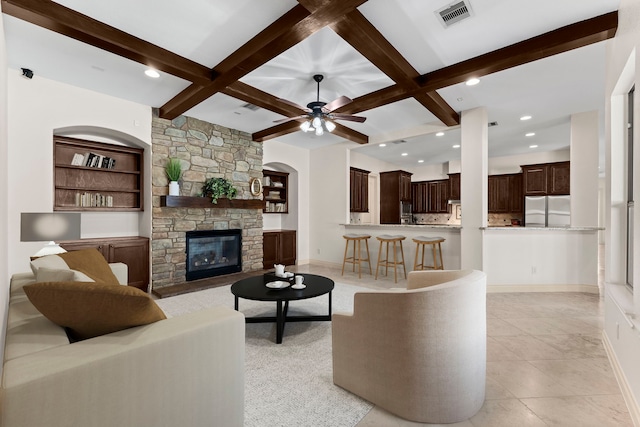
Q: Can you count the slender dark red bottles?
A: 0